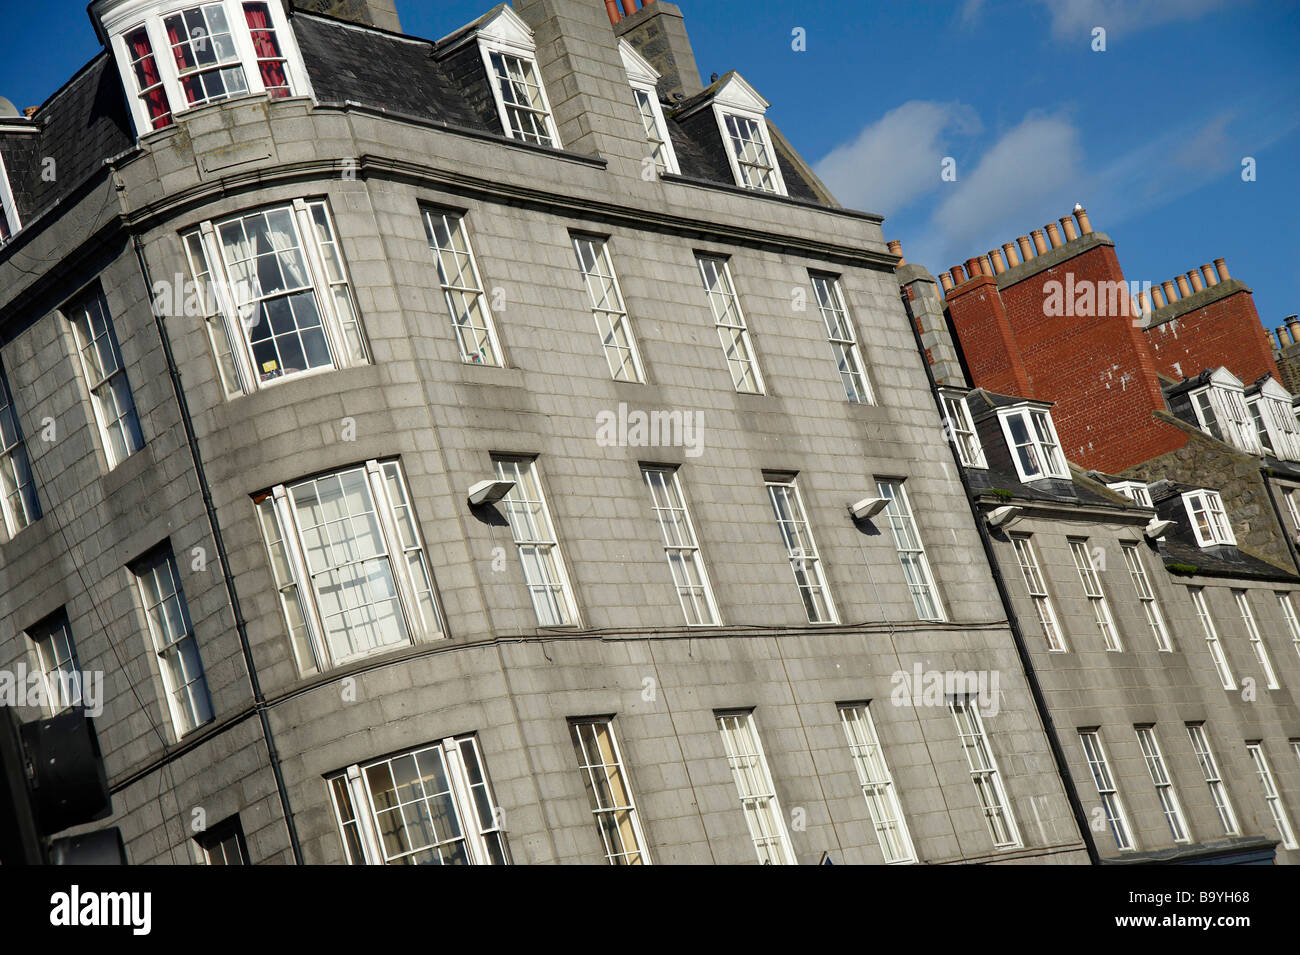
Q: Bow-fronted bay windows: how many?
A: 4